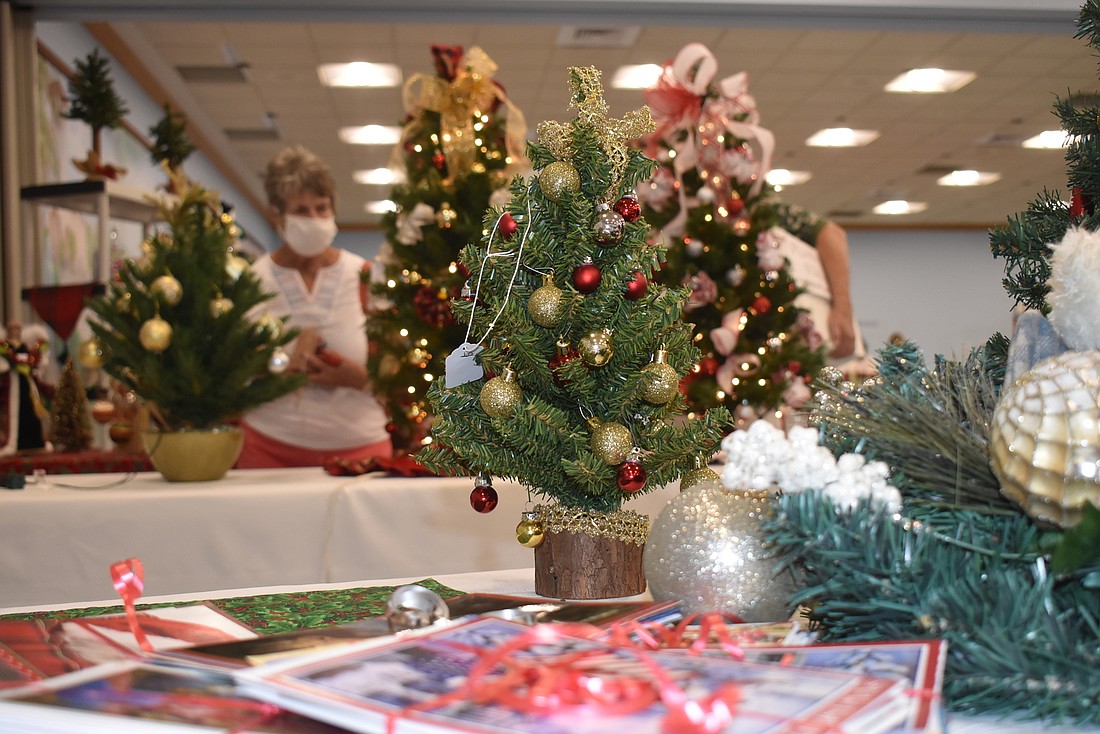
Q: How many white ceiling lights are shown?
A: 11